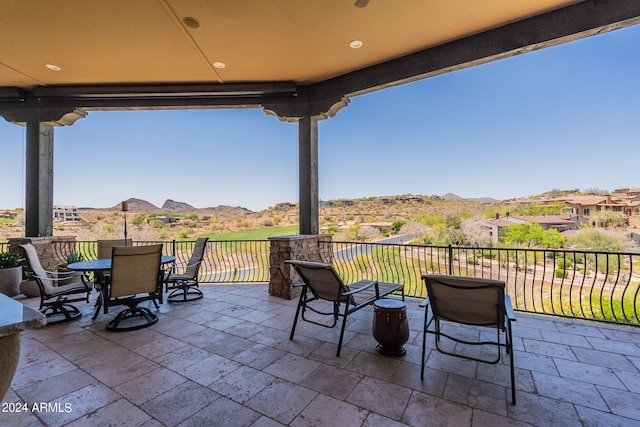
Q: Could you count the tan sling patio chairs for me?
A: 6